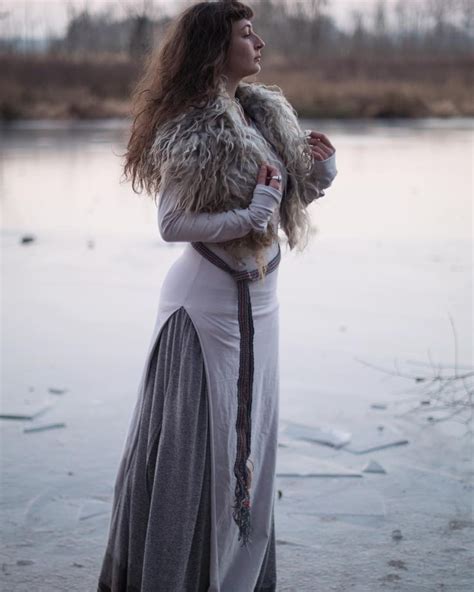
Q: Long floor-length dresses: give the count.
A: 1